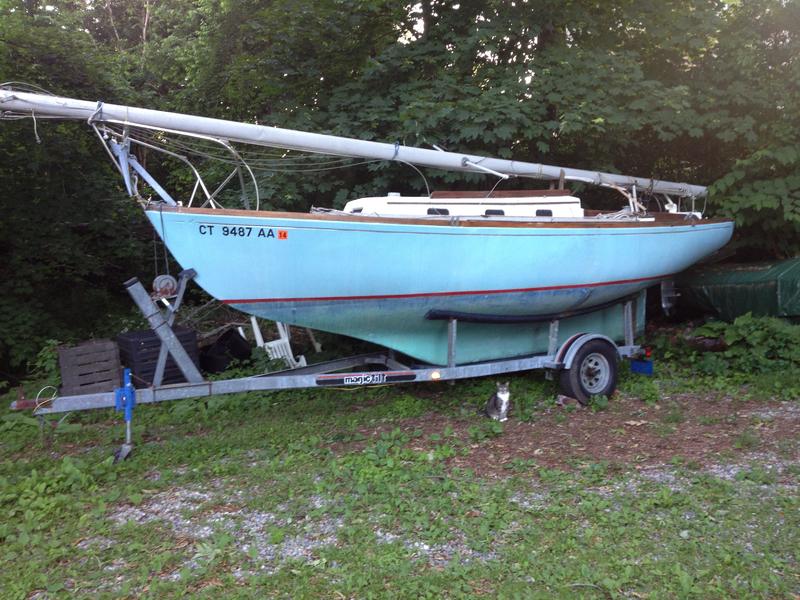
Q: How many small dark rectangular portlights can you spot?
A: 3